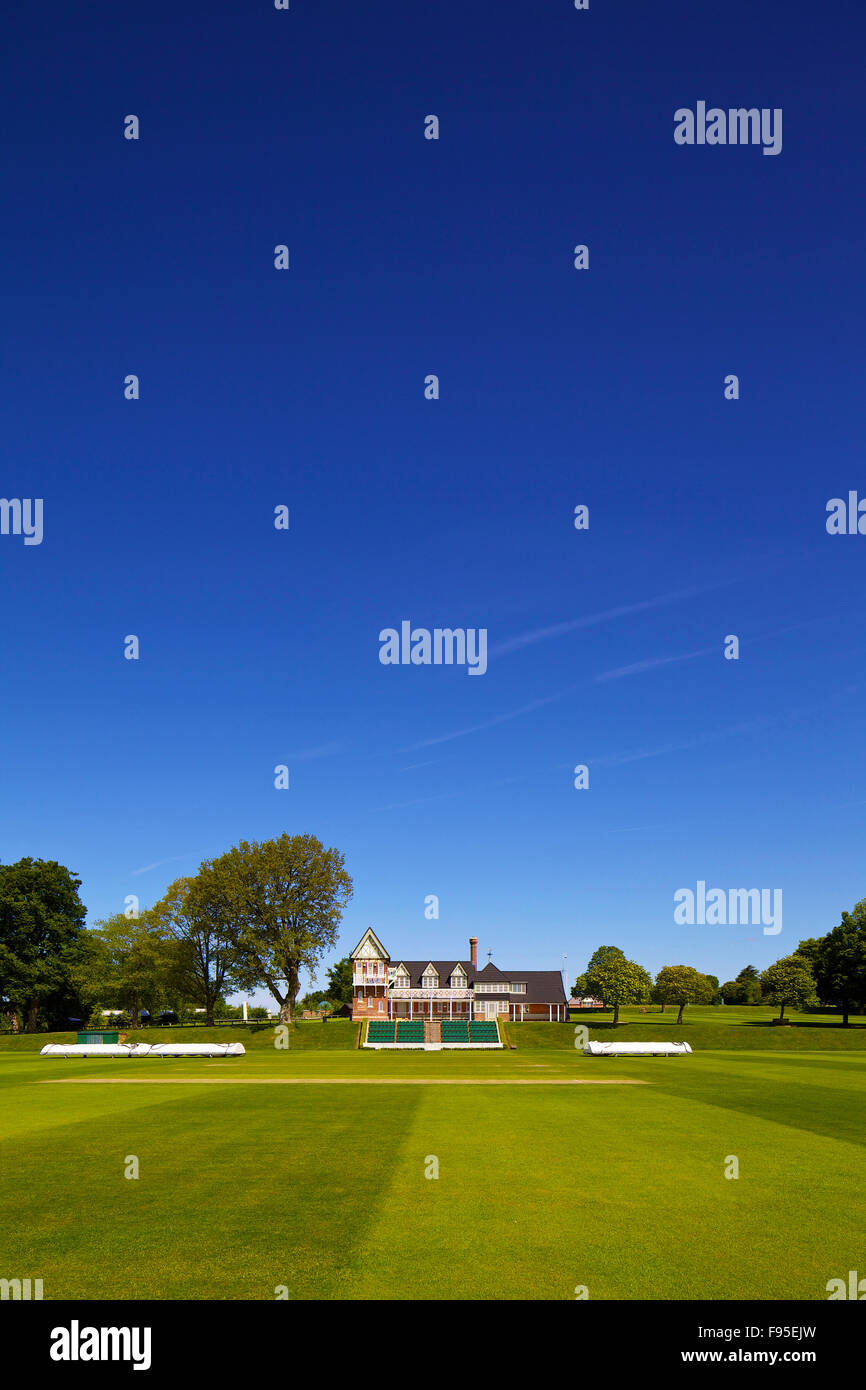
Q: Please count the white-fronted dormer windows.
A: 3